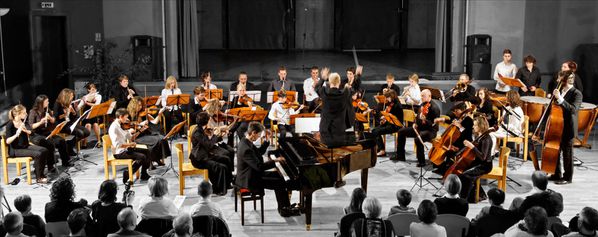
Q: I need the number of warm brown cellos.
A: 2